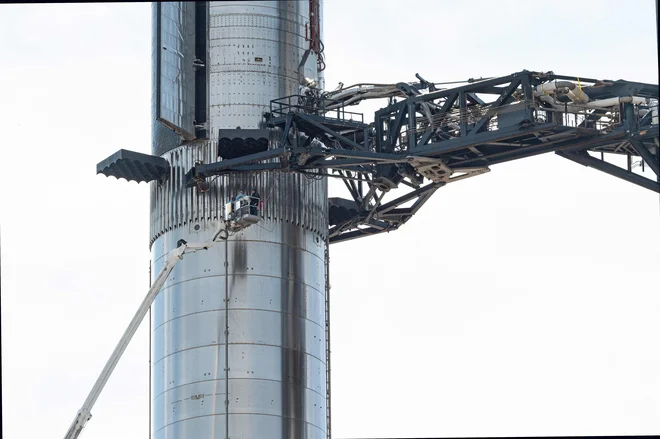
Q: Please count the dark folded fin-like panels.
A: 3